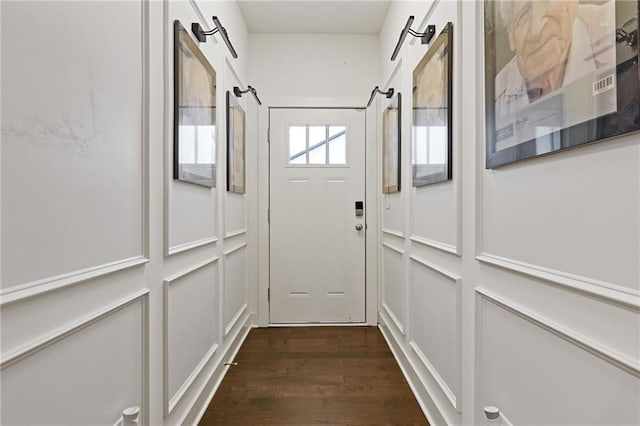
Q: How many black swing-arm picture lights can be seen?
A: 4